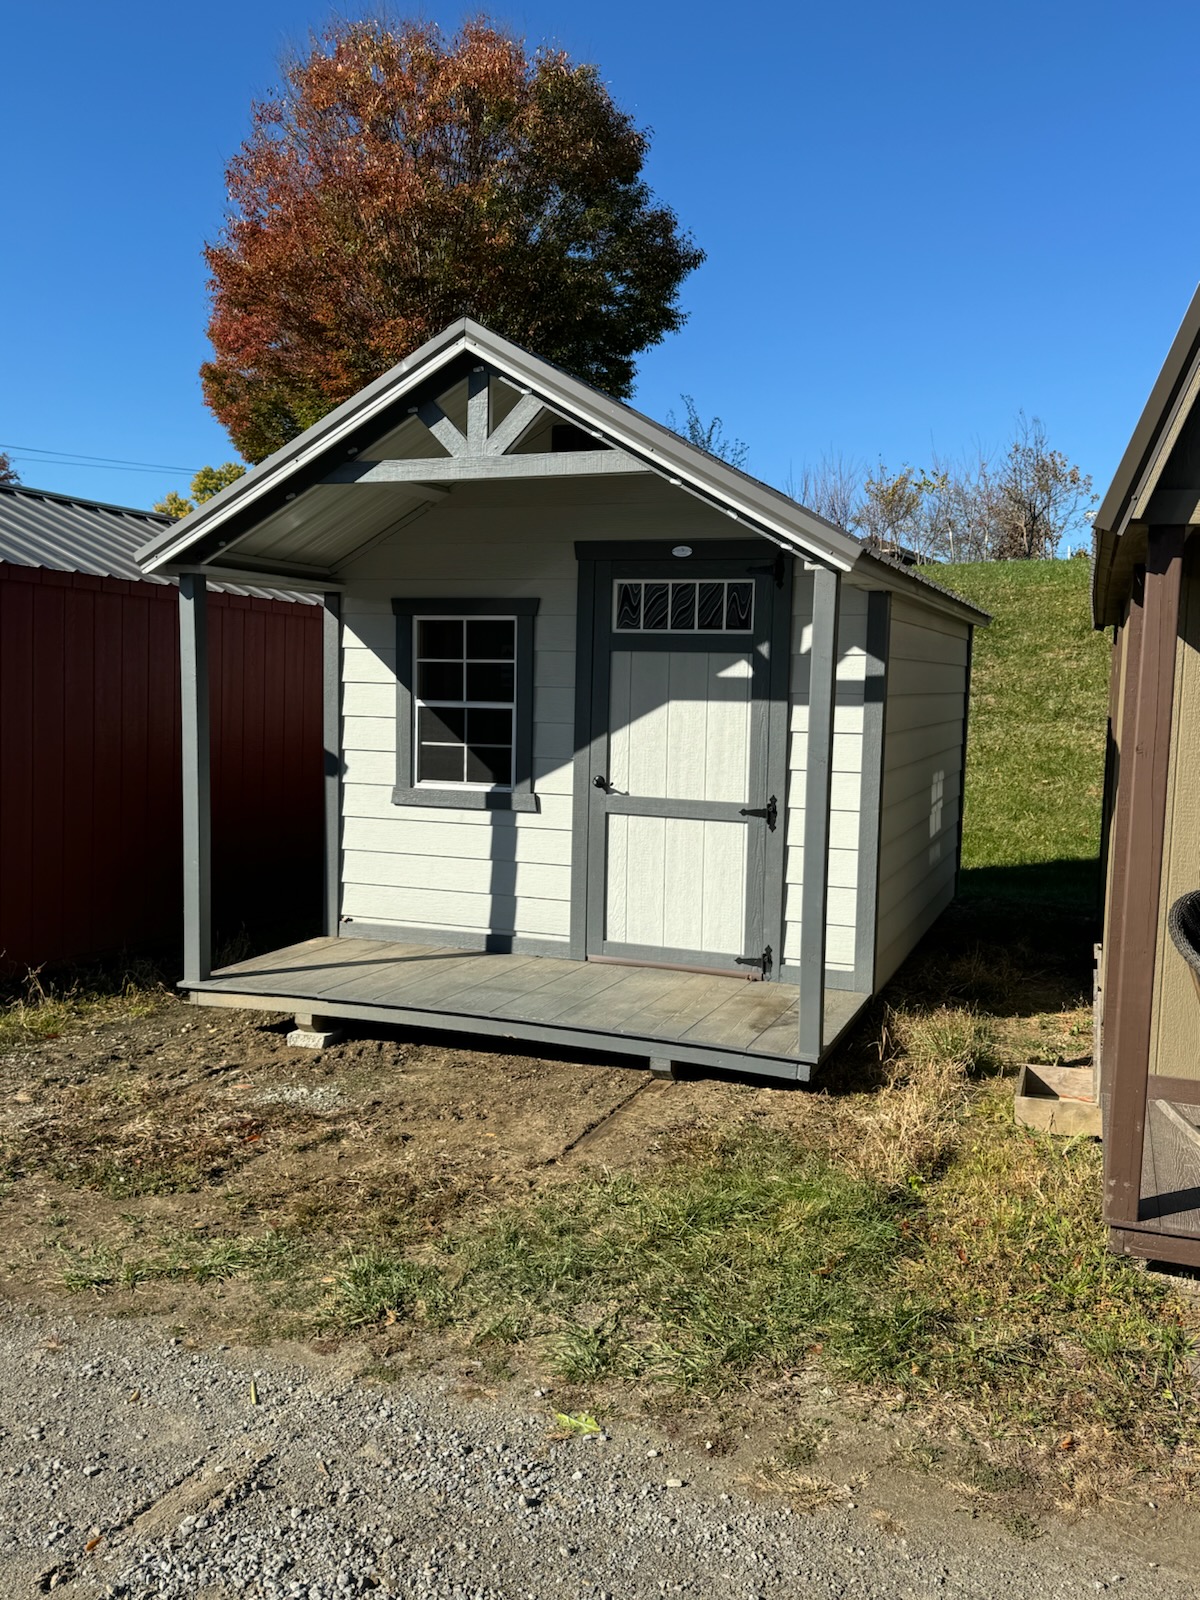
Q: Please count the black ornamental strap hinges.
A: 3